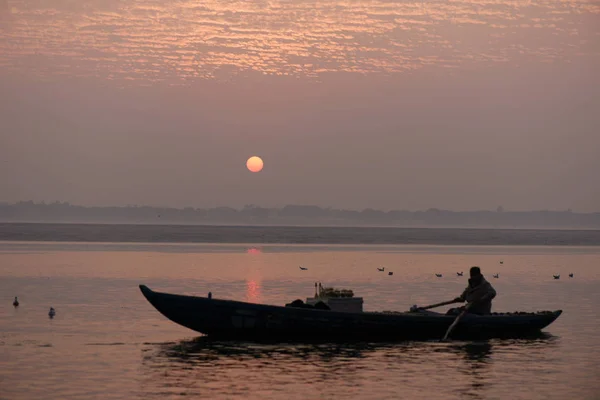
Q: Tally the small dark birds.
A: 11